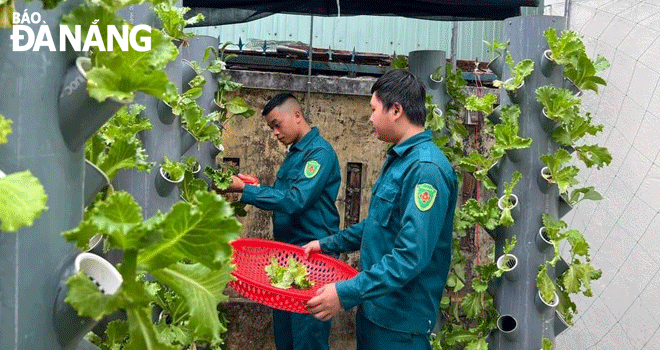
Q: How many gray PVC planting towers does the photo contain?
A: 5